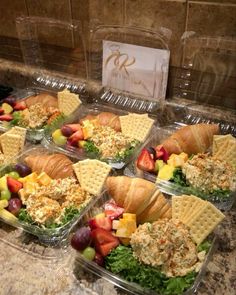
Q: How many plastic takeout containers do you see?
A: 6